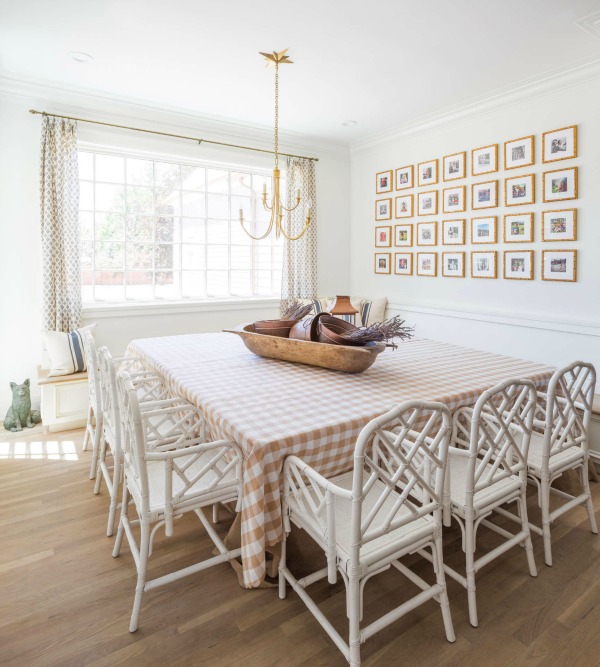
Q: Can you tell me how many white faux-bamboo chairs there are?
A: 6